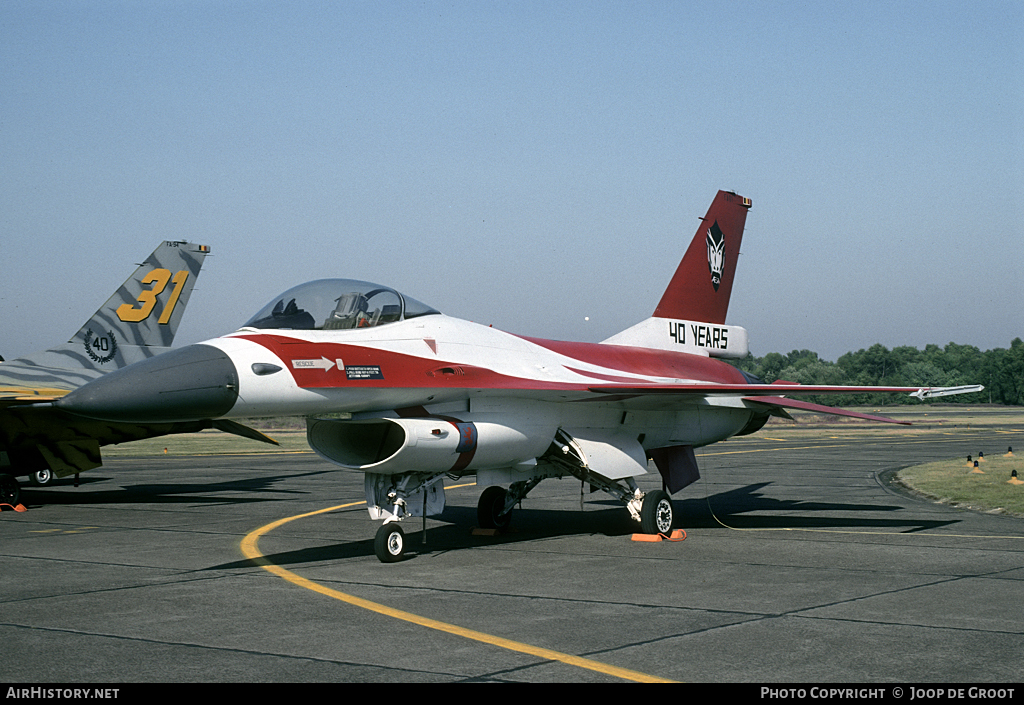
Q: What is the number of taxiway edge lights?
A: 5